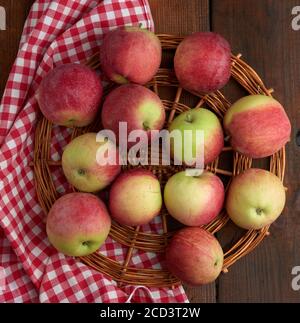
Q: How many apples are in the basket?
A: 12